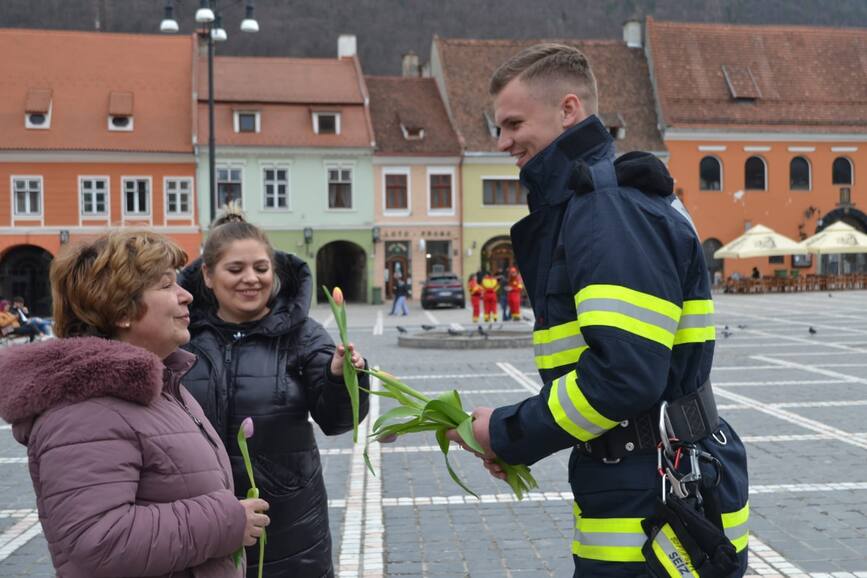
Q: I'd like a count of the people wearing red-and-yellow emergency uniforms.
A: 3